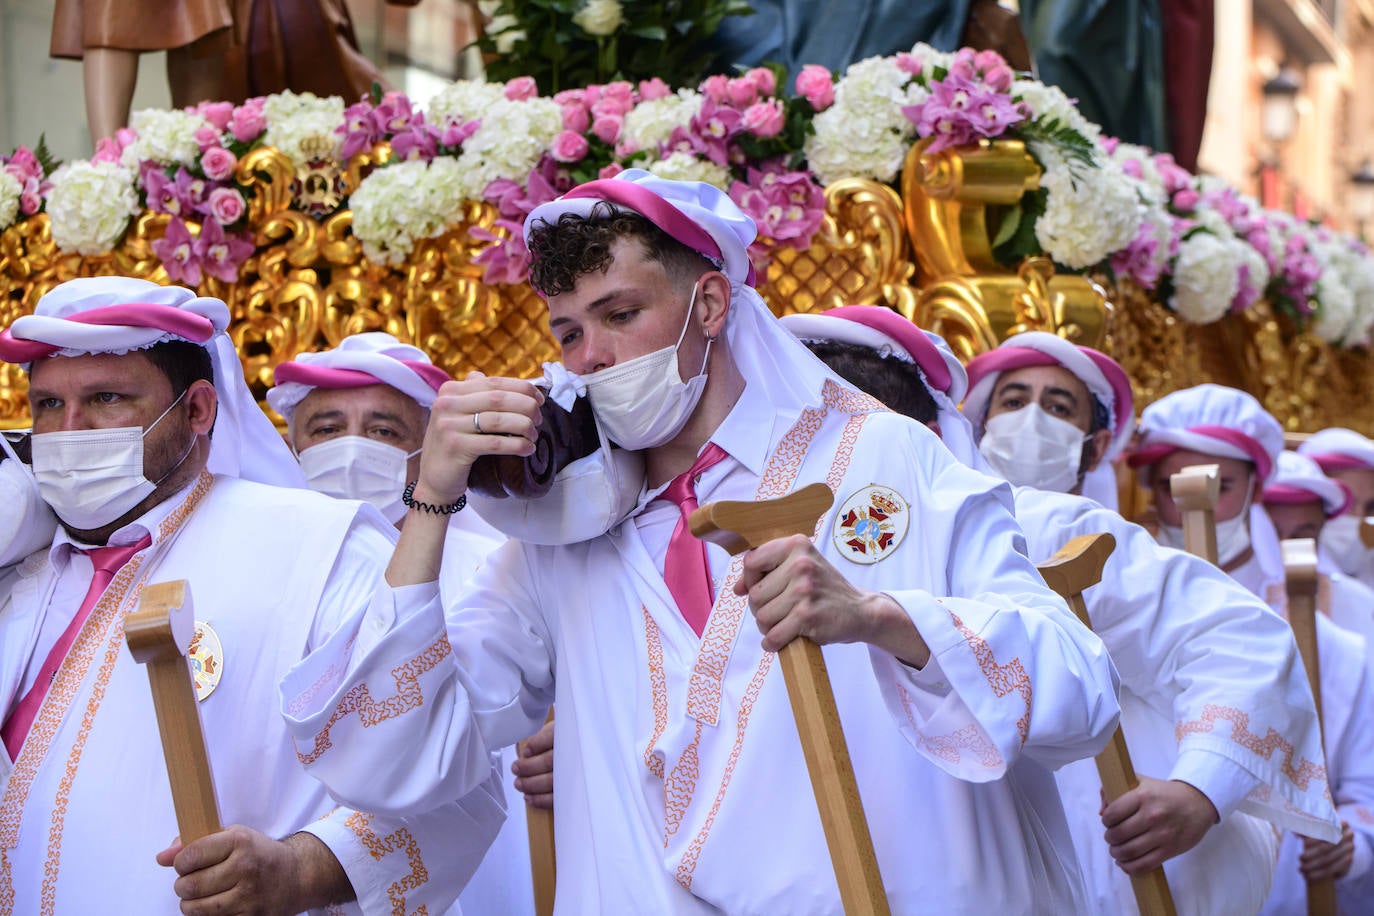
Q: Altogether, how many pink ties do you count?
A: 2